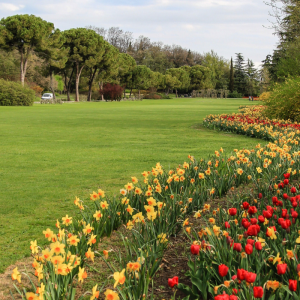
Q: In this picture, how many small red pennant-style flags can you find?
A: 0